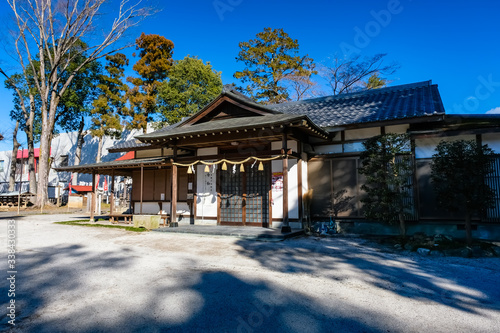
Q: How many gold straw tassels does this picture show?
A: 5